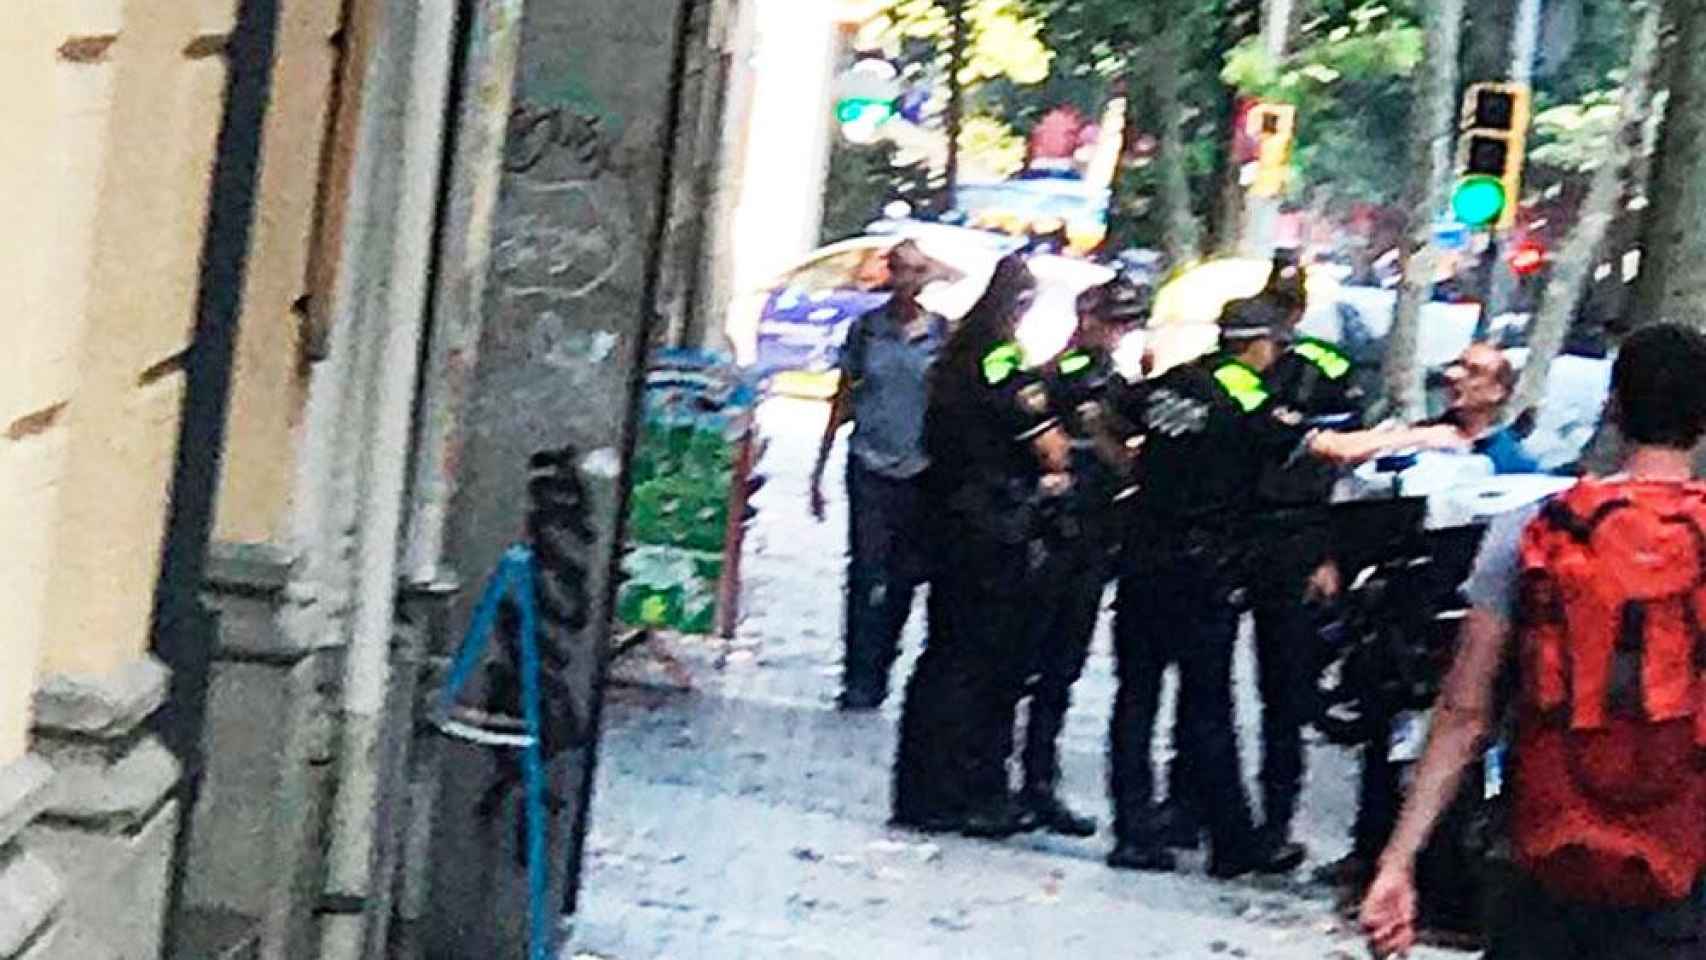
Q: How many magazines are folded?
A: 0